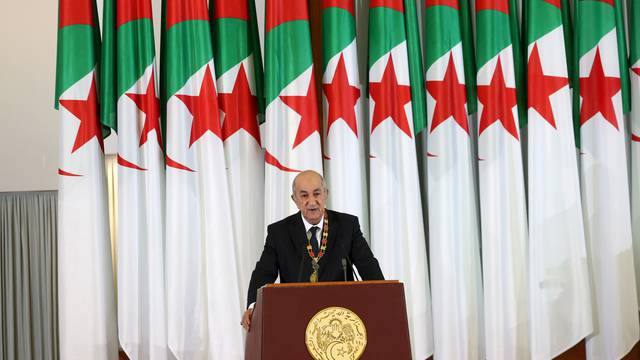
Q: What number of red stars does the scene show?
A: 11